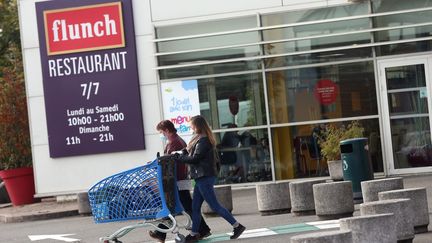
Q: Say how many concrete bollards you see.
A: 10